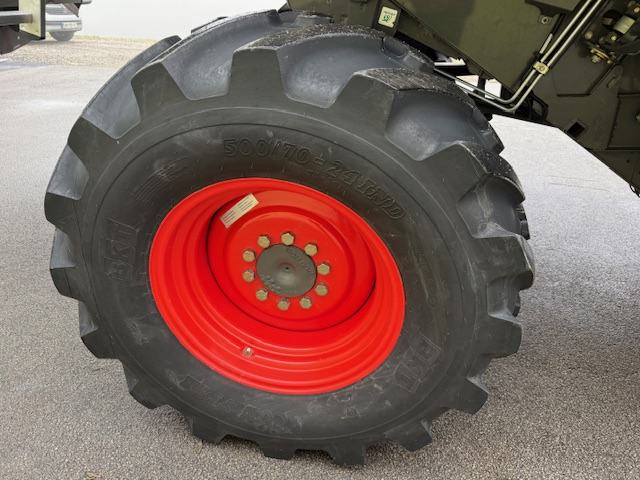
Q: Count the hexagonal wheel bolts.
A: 10